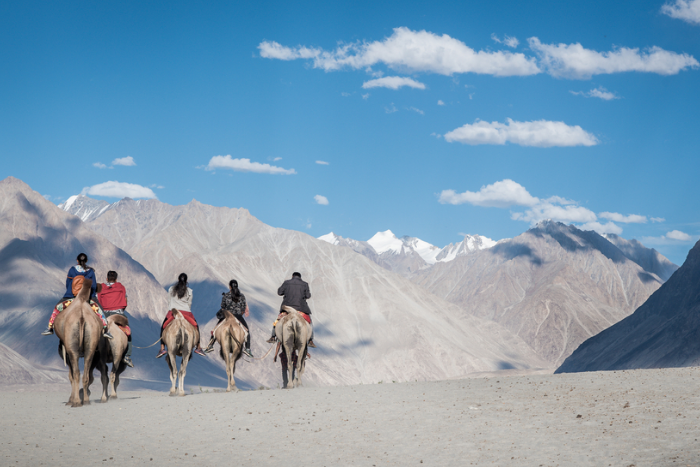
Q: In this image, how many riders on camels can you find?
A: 5